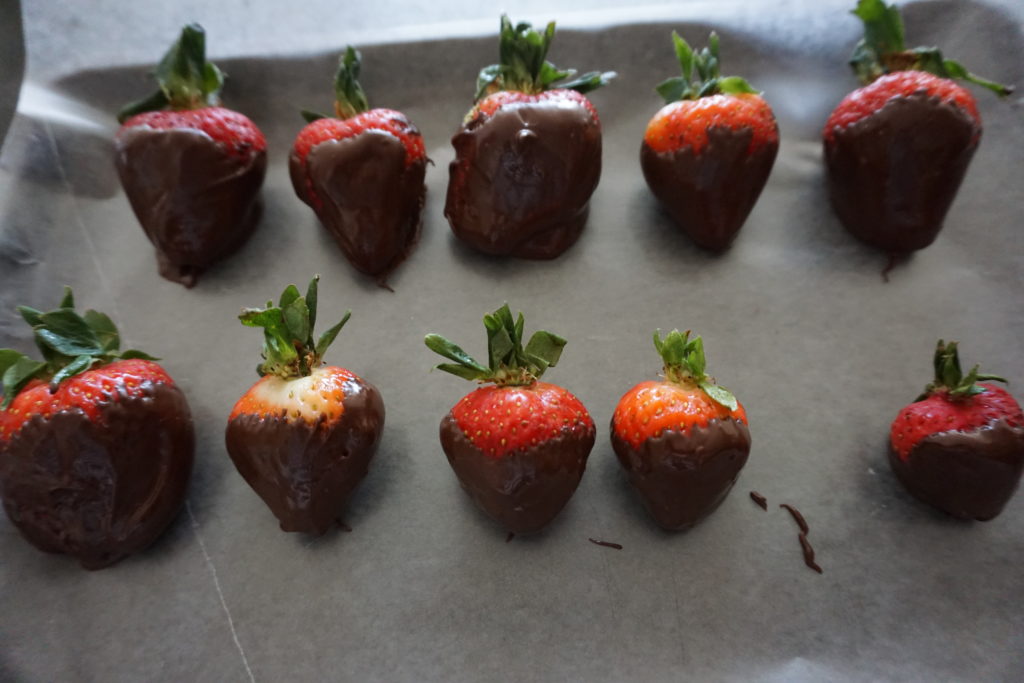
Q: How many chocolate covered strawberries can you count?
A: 10